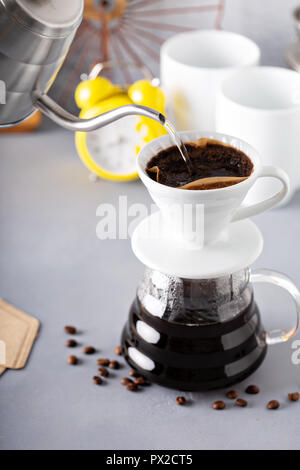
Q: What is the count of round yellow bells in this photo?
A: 2